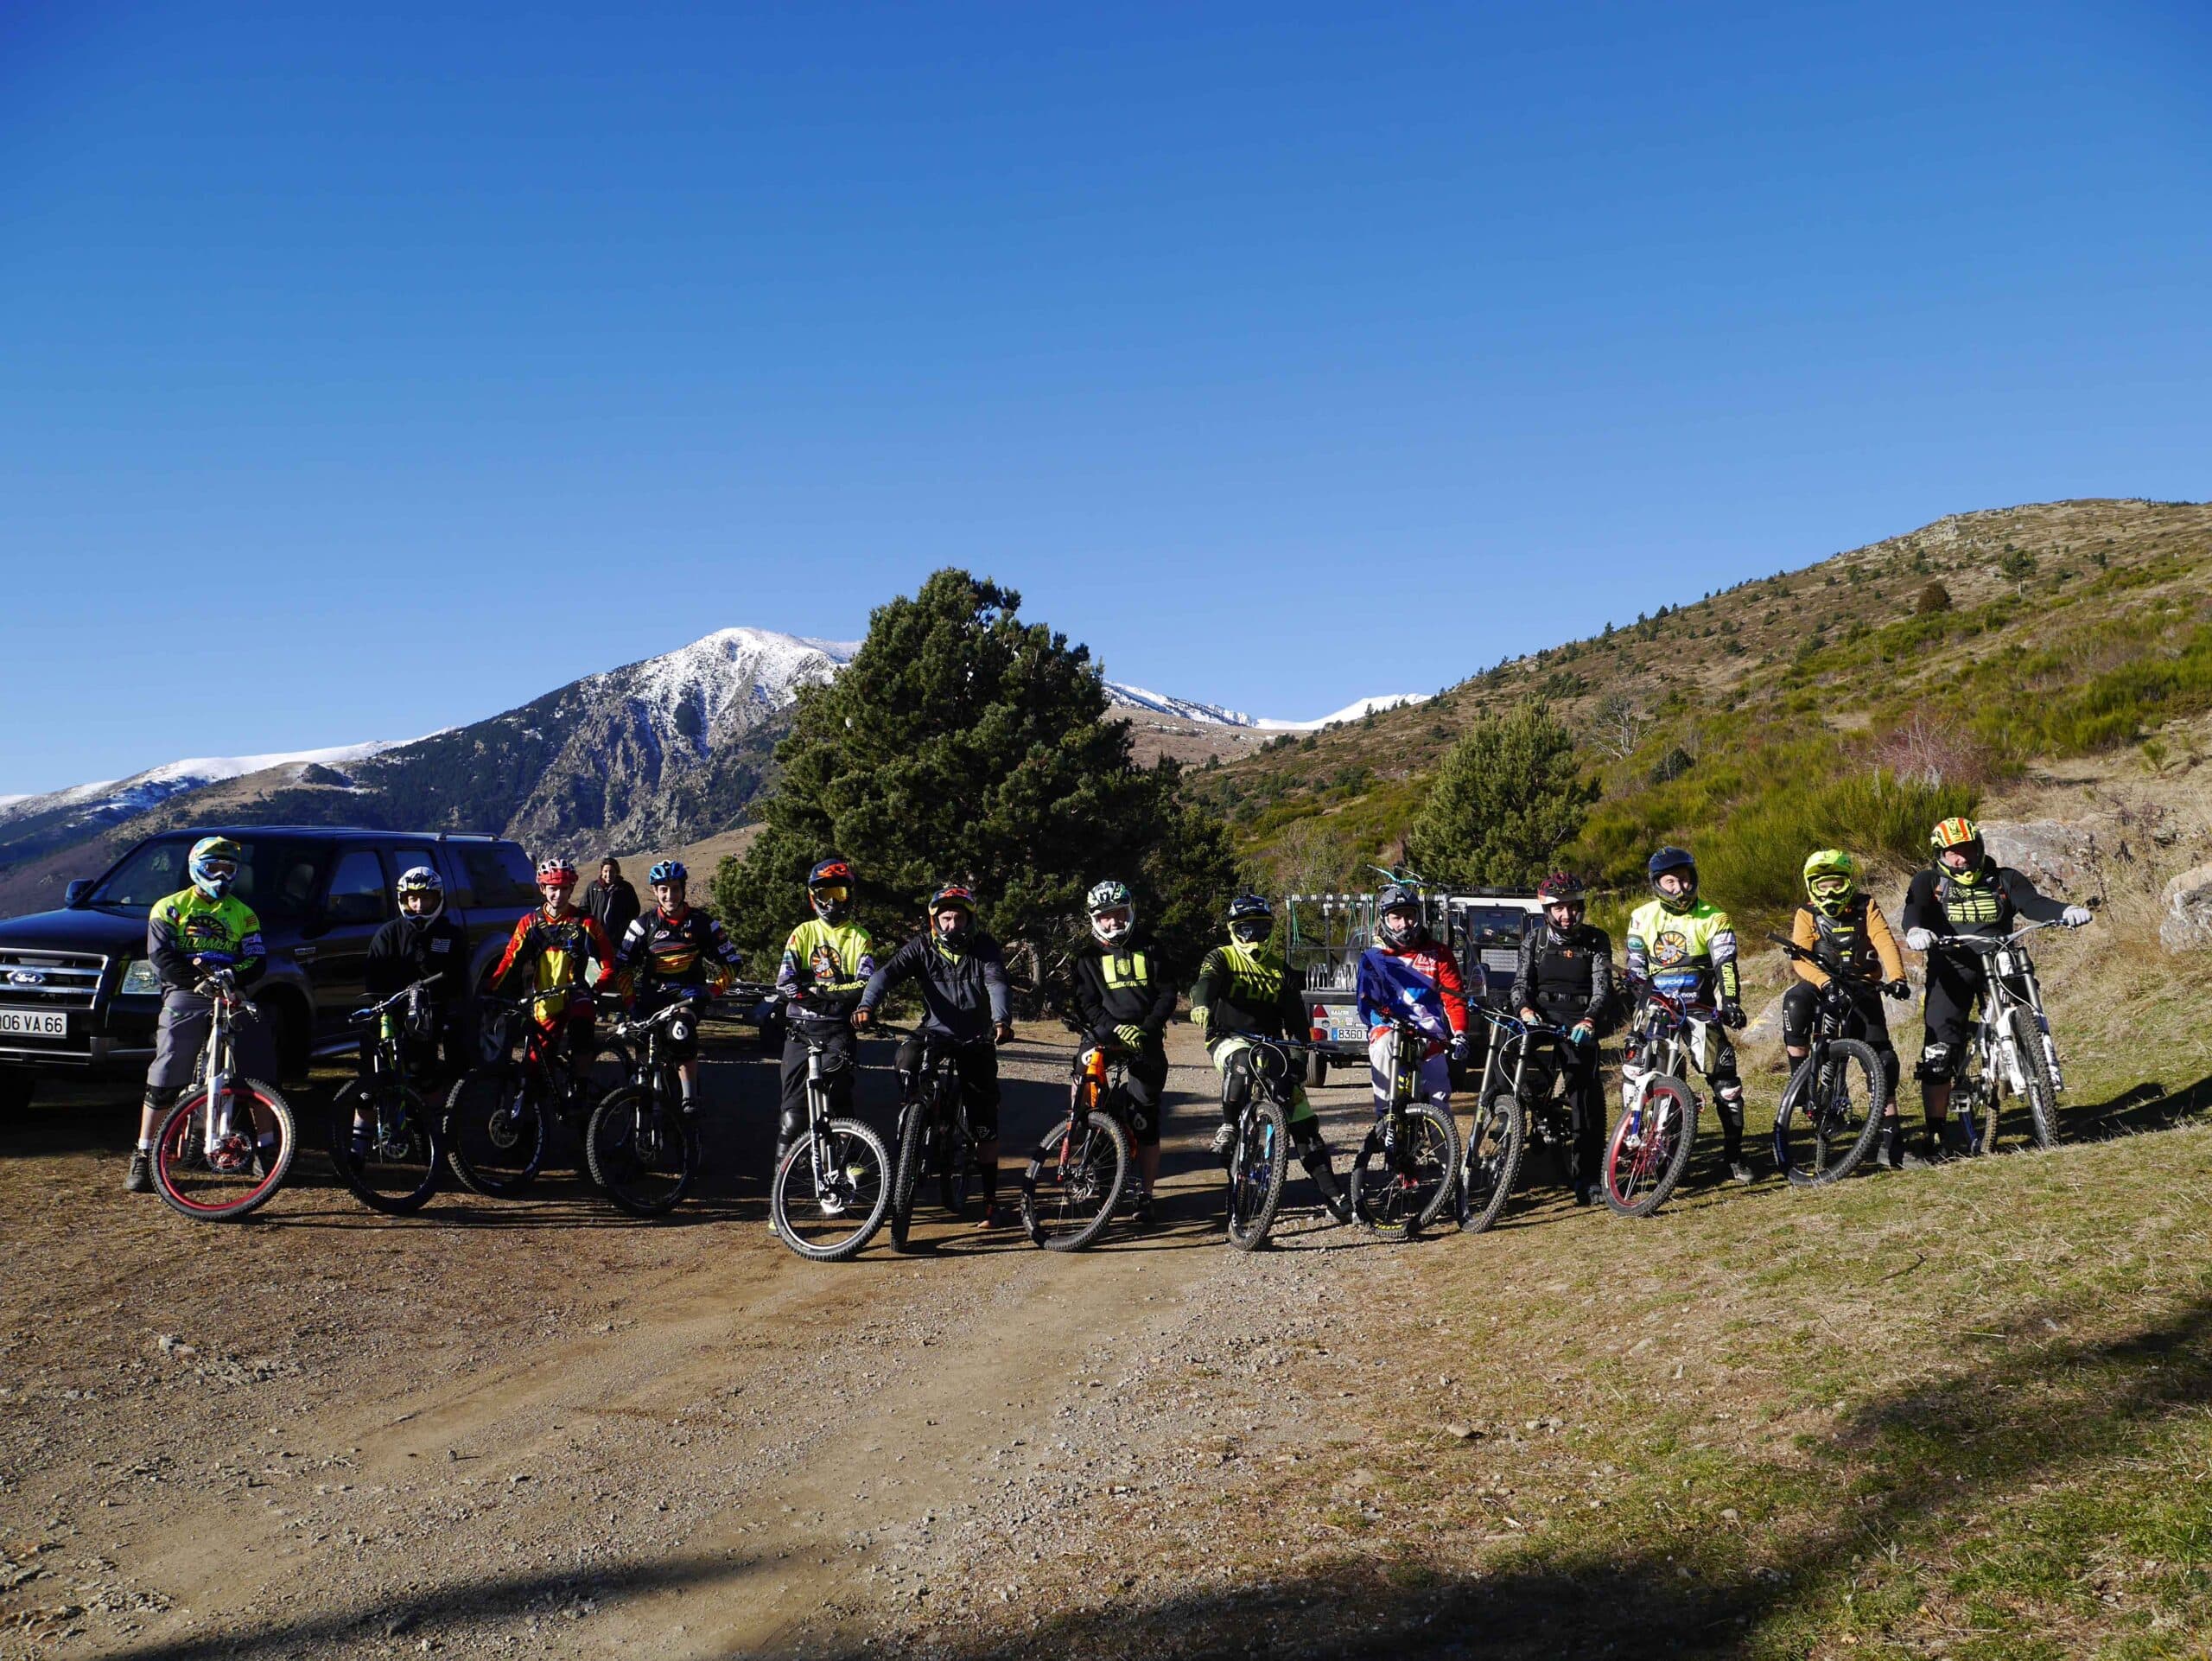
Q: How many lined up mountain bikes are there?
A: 13